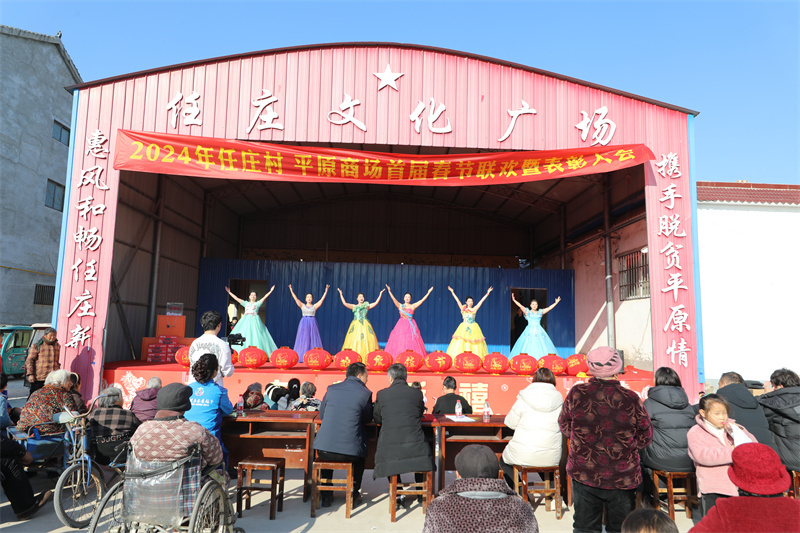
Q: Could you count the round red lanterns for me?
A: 14